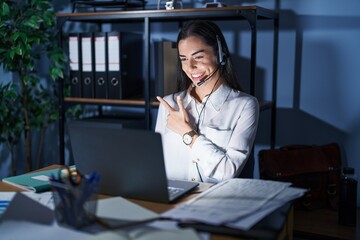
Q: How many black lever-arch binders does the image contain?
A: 4